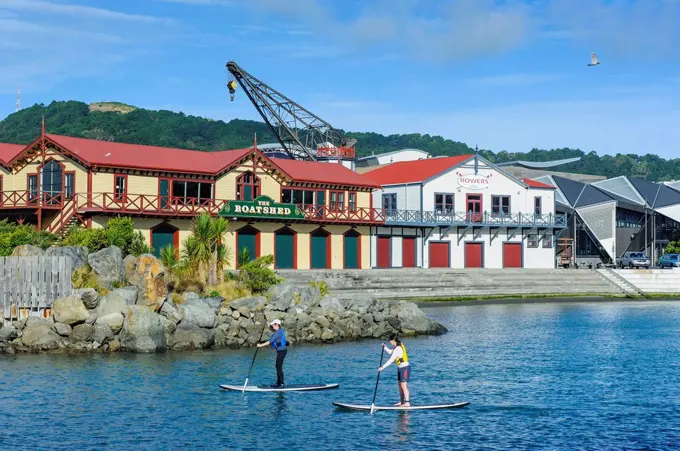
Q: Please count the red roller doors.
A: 5